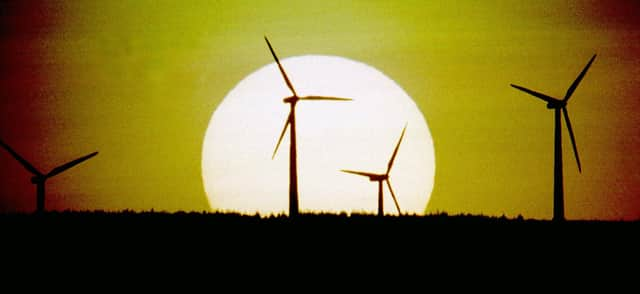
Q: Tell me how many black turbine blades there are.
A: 11